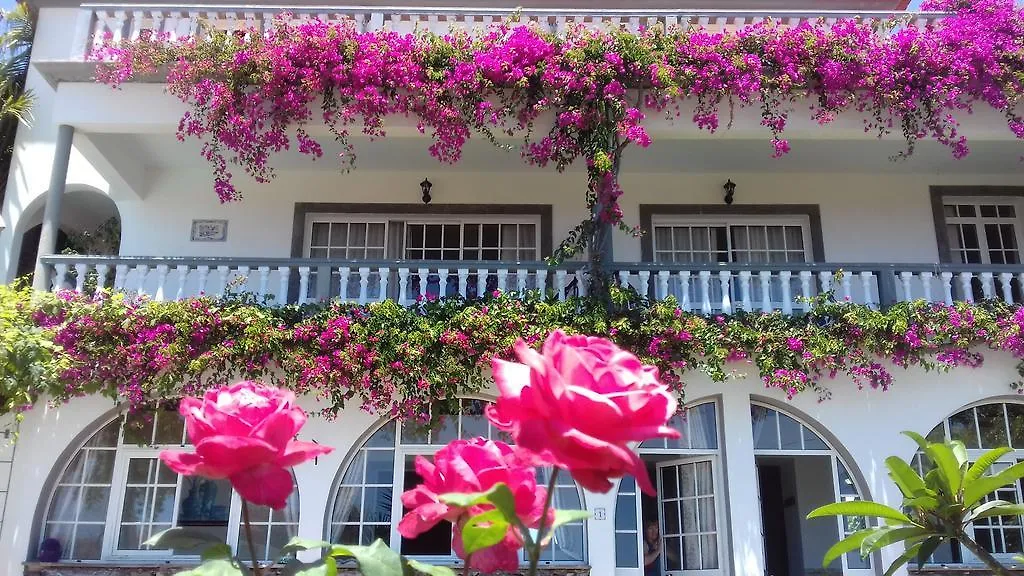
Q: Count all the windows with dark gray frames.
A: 3